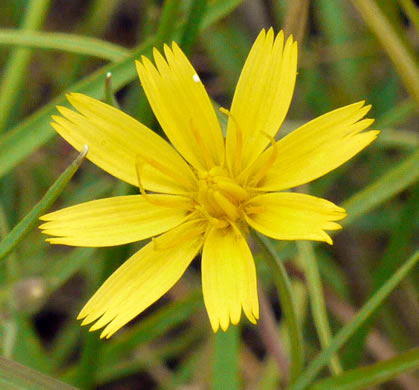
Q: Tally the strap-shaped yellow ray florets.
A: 8